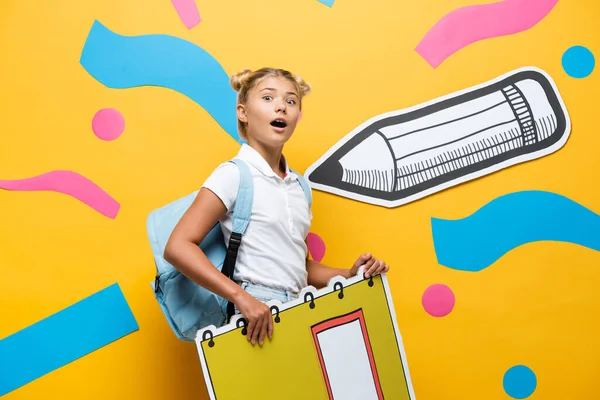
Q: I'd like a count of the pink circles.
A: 3